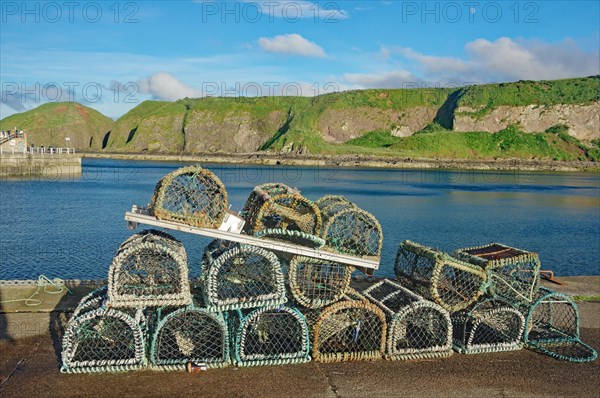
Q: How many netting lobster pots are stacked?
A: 15